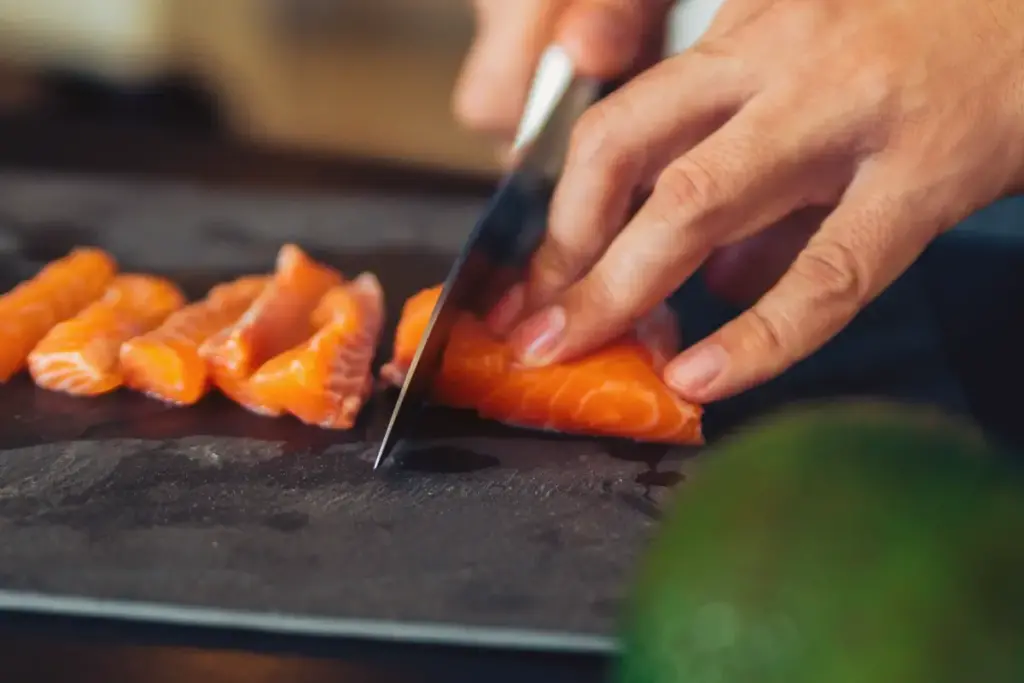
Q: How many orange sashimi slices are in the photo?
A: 5